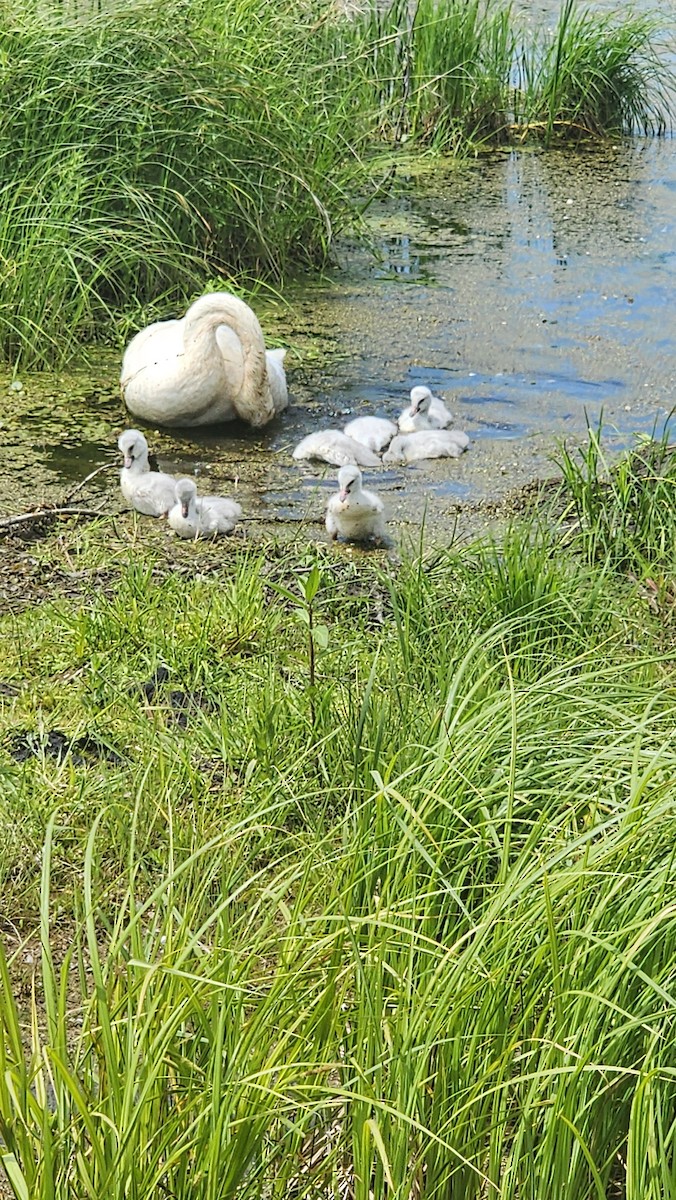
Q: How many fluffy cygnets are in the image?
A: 7